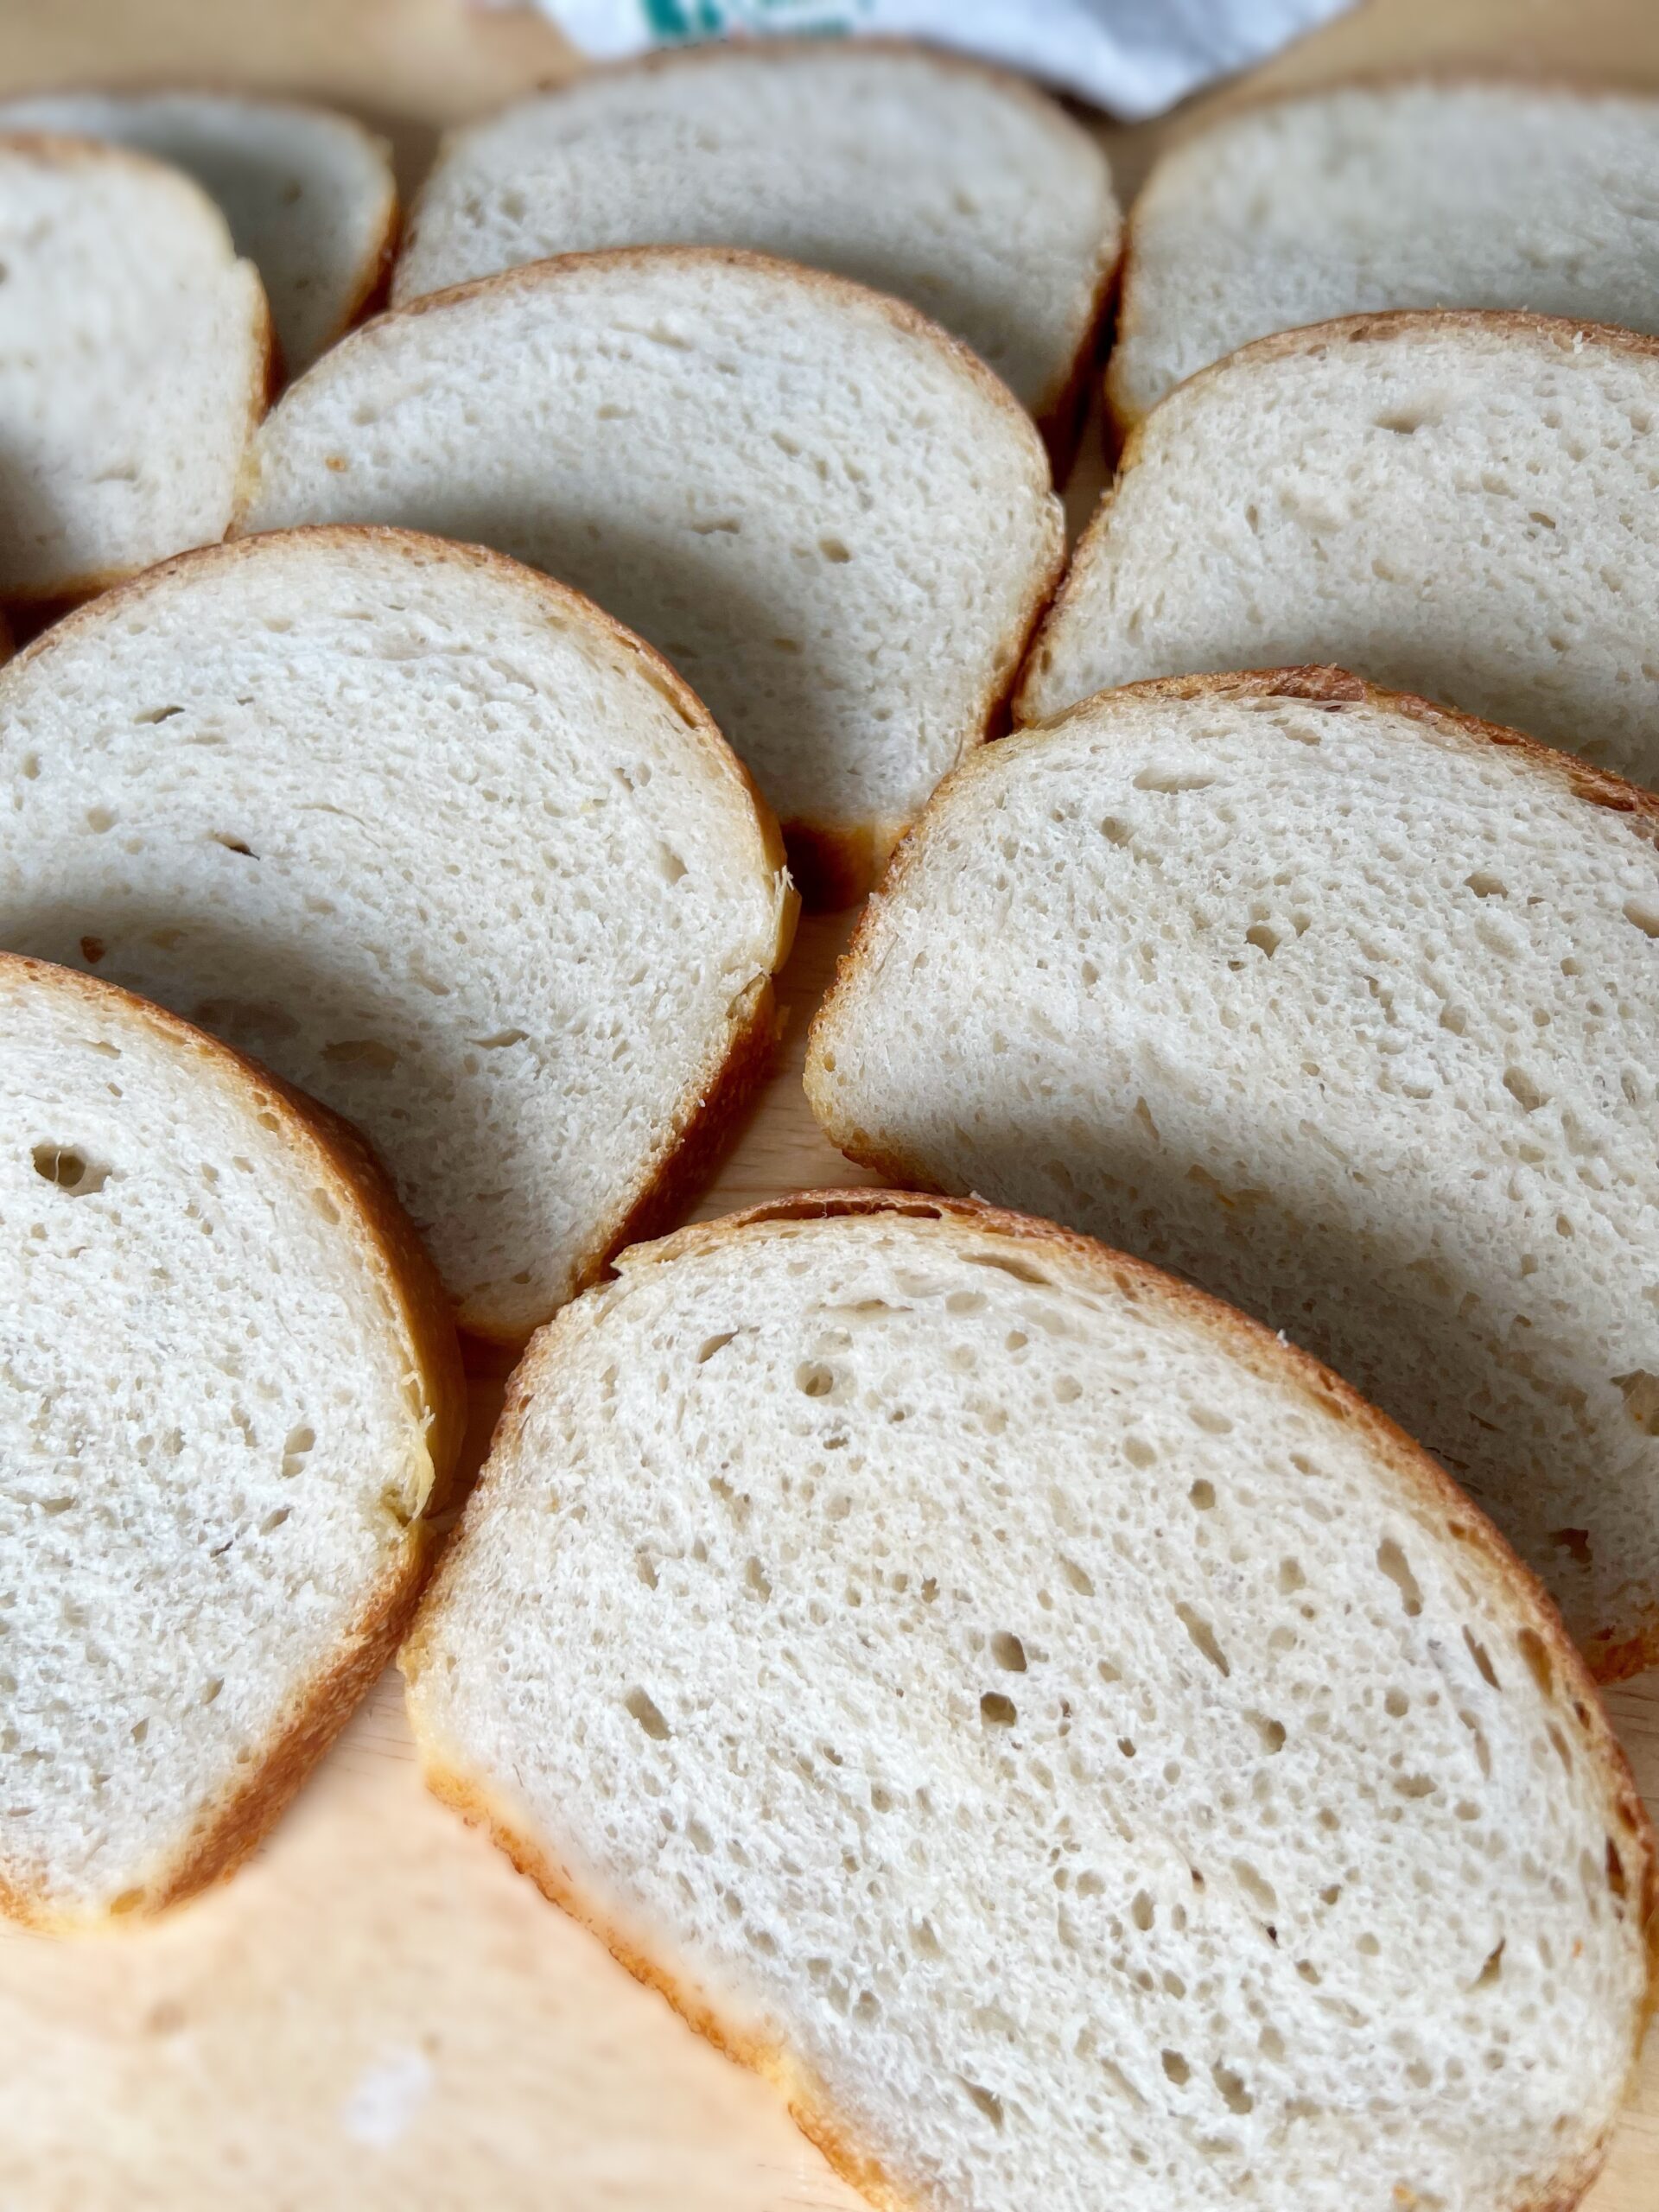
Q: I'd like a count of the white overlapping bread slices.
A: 10